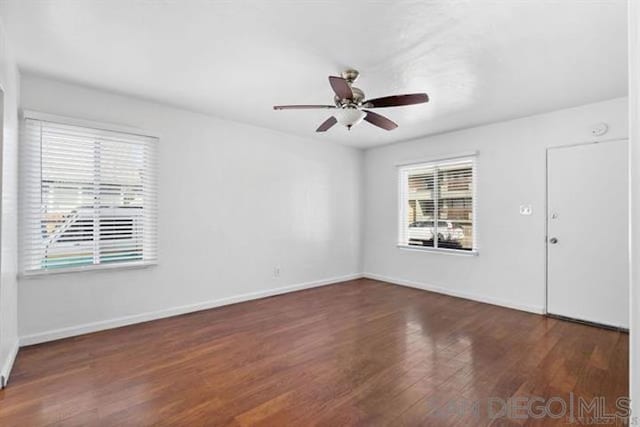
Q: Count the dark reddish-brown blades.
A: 5